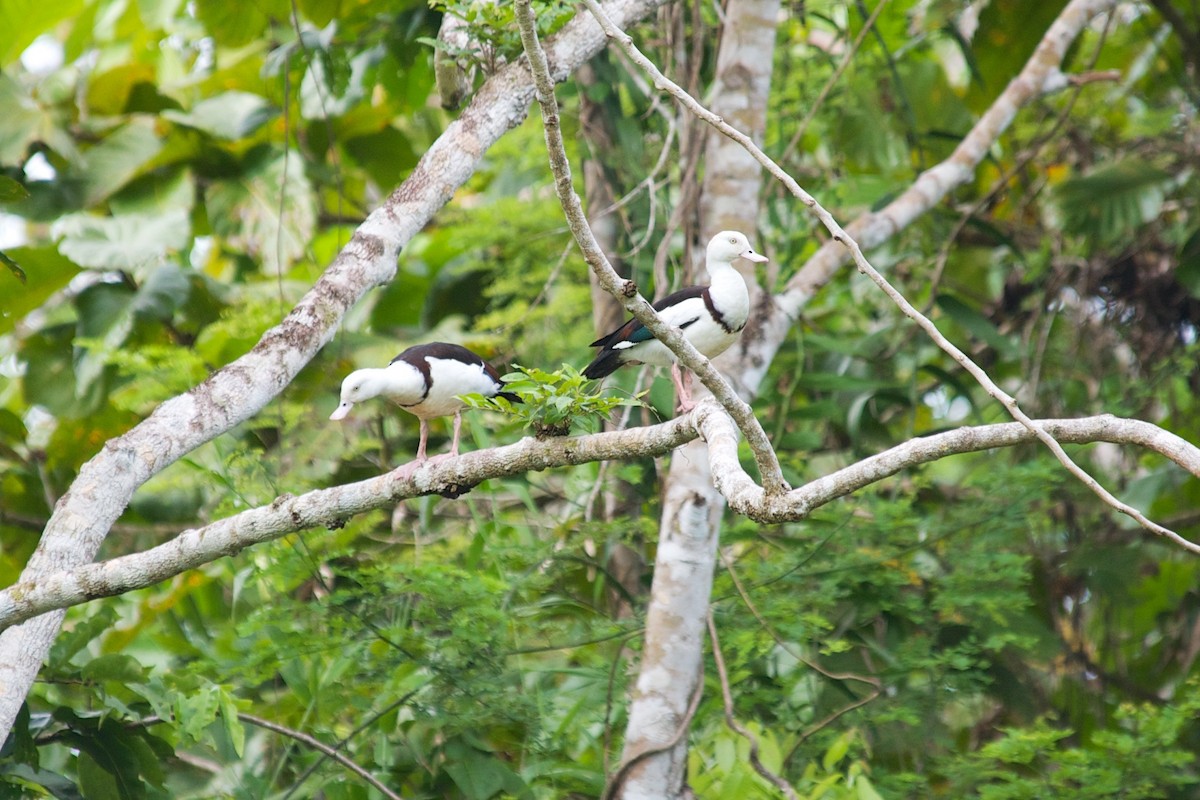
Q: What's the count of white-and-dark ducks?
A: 2